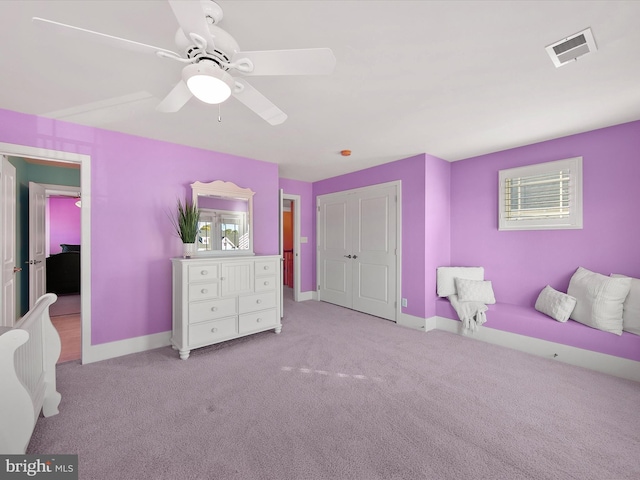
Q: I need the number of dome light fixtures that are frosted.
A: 1